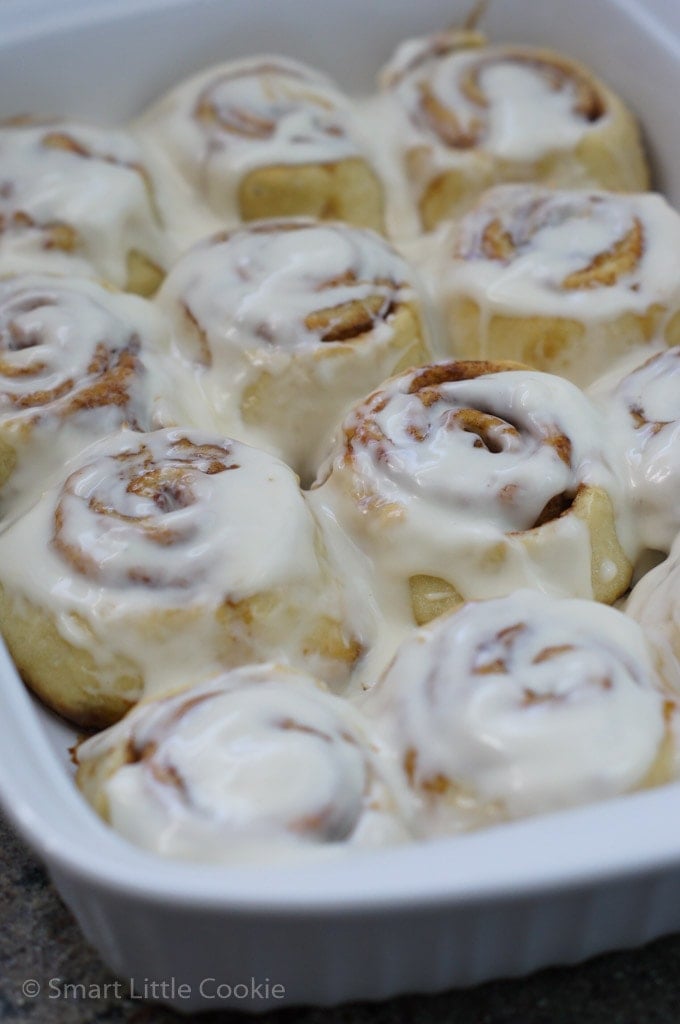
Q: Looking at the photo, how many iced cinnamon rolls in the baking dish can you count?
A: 12